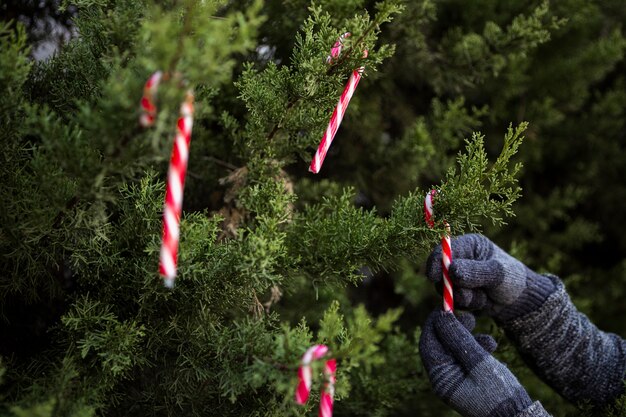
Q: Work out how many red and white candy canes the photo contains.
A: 4